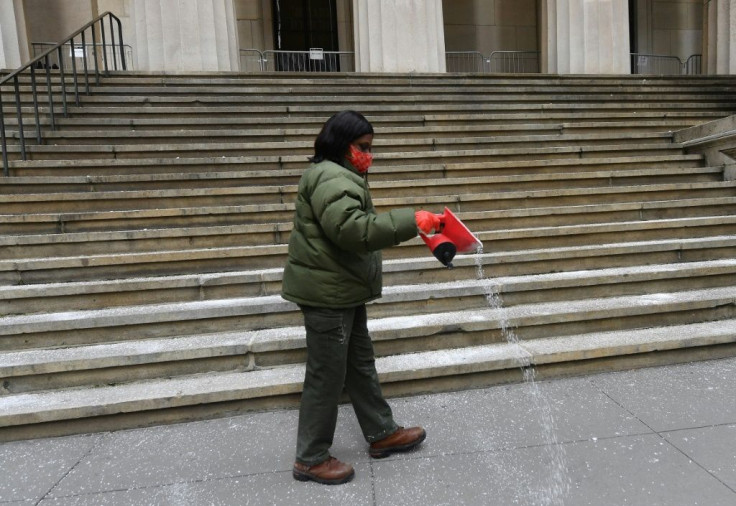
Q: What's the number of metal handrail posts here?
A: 11